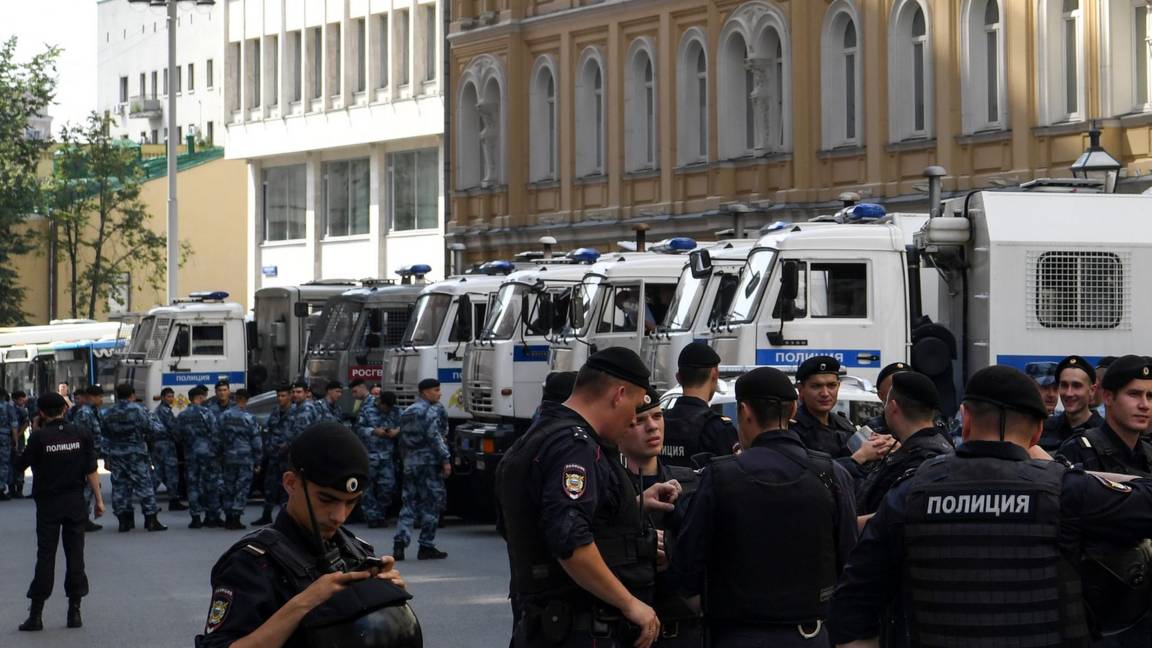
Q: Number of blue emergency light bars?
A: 7